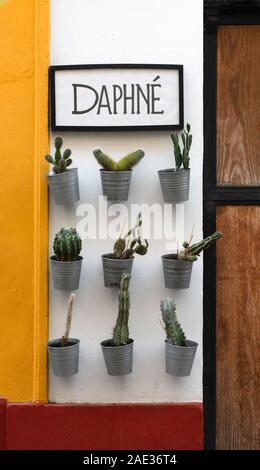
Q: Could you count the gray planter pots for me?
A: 9